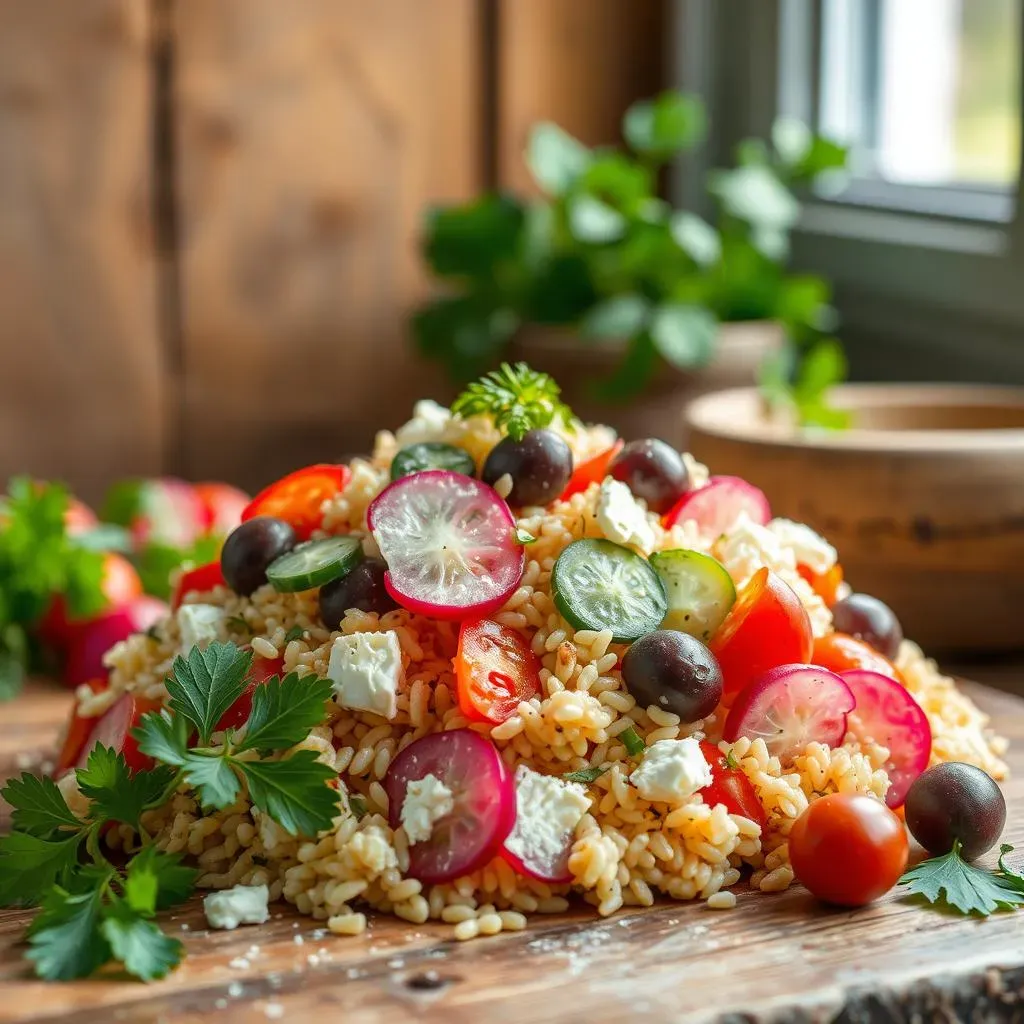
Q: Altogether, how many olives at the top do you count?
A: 2